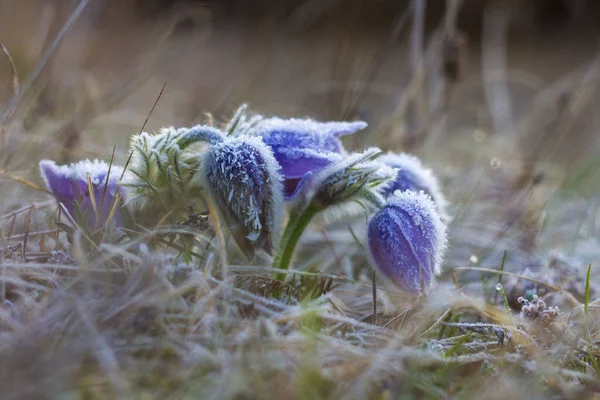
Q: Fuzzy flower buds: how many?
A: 5